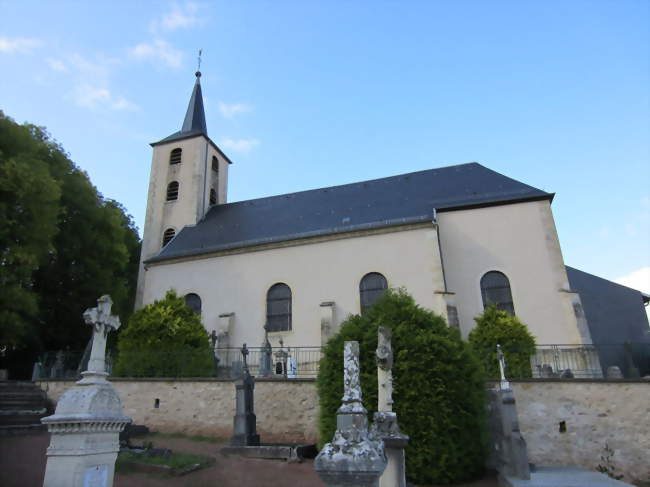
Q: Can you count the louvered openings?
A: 5